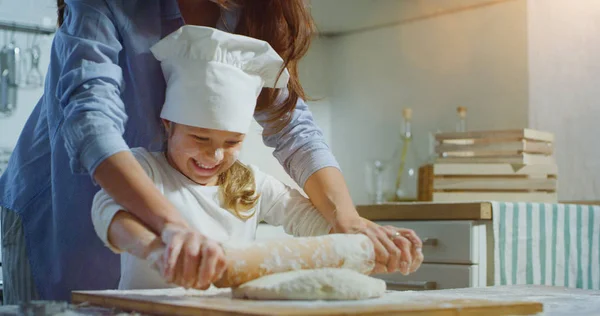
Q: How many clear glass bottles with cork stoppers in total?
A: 2